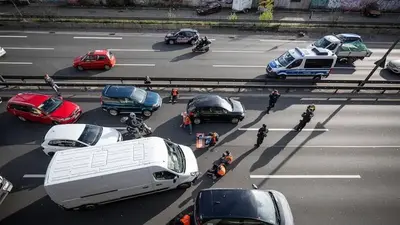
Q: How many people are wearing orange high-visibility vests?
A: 6